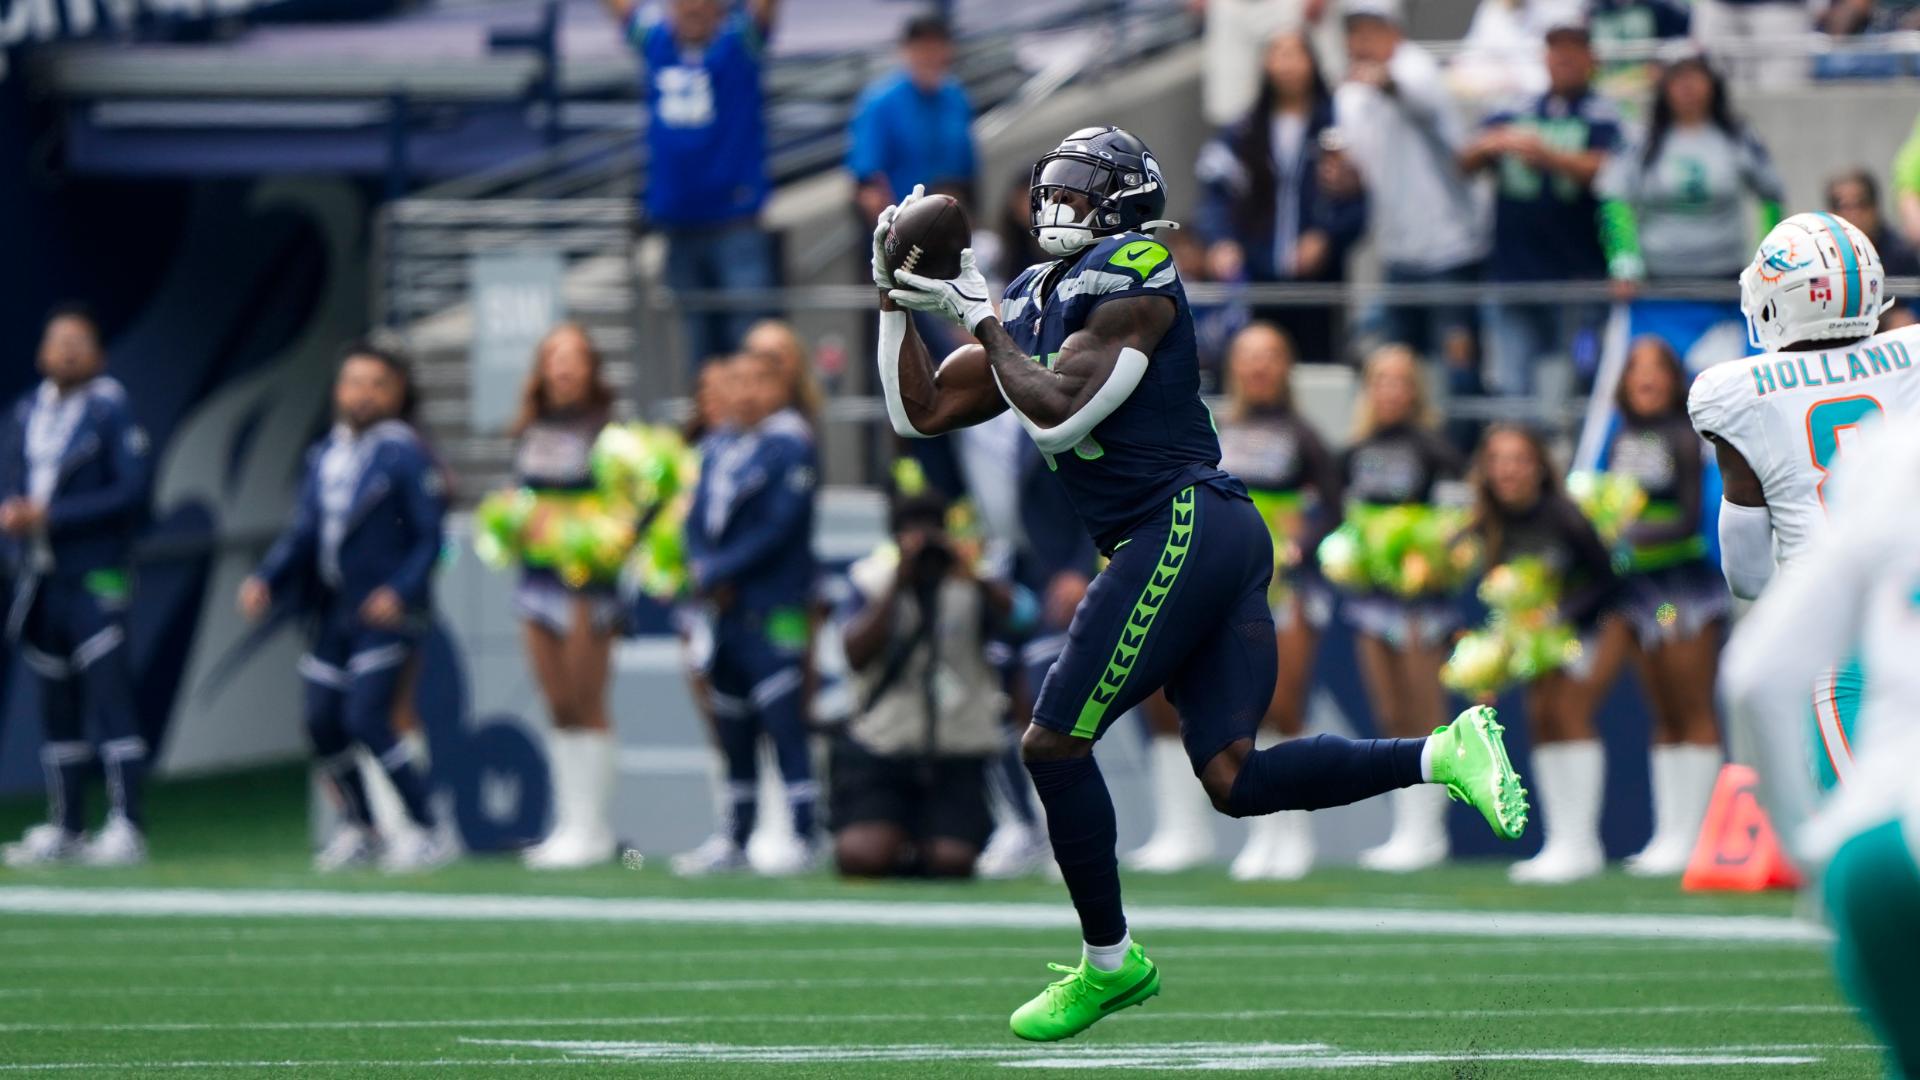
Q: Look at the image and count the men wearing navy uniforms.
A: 4